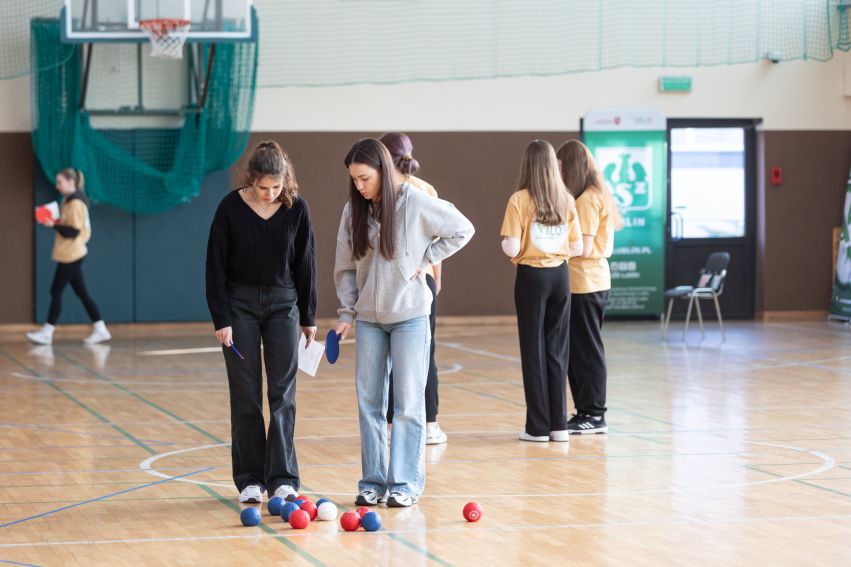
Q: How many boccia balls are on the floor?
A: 13